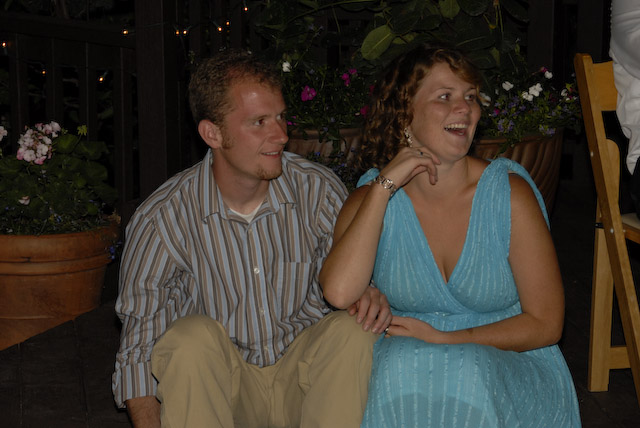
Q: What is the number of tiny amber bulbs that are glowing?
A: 9